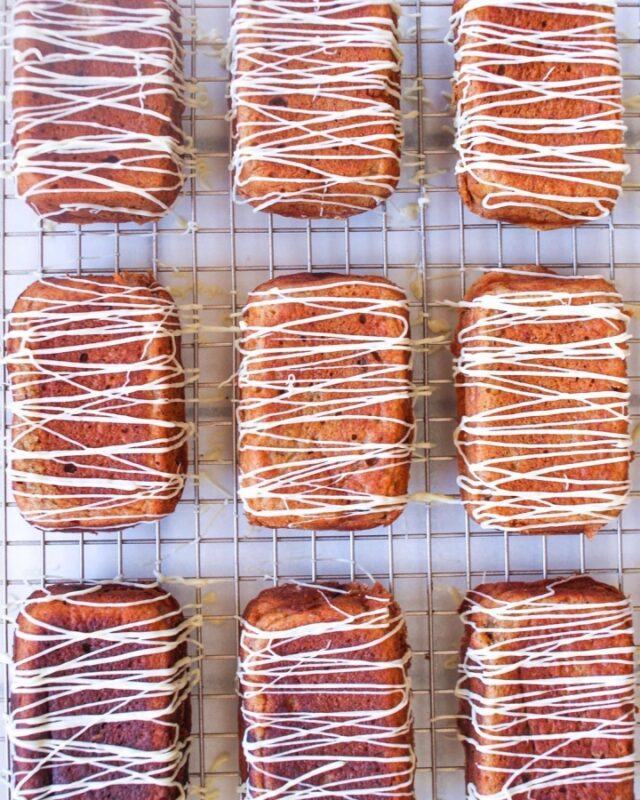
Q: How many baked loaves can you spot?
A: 9